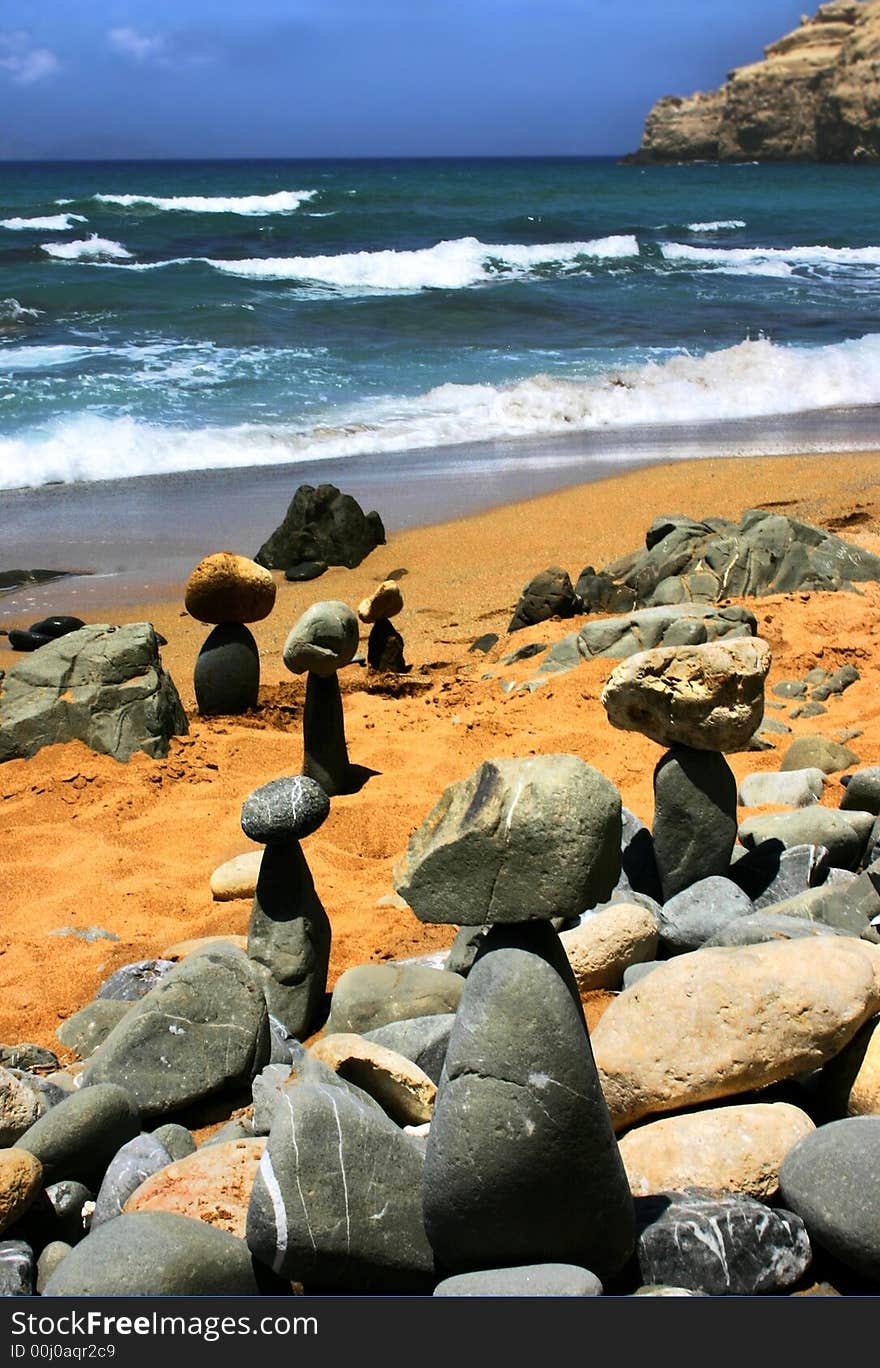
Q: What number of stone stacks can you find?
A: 6